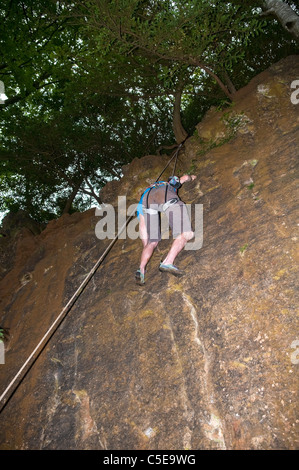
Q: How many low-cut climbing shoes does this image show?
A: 2